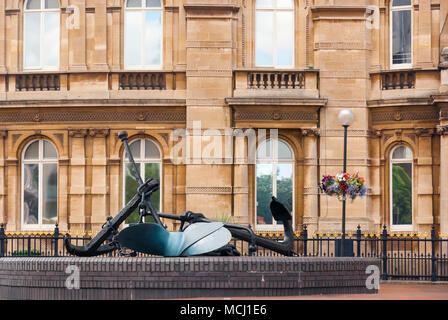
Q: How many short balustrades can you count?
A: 4